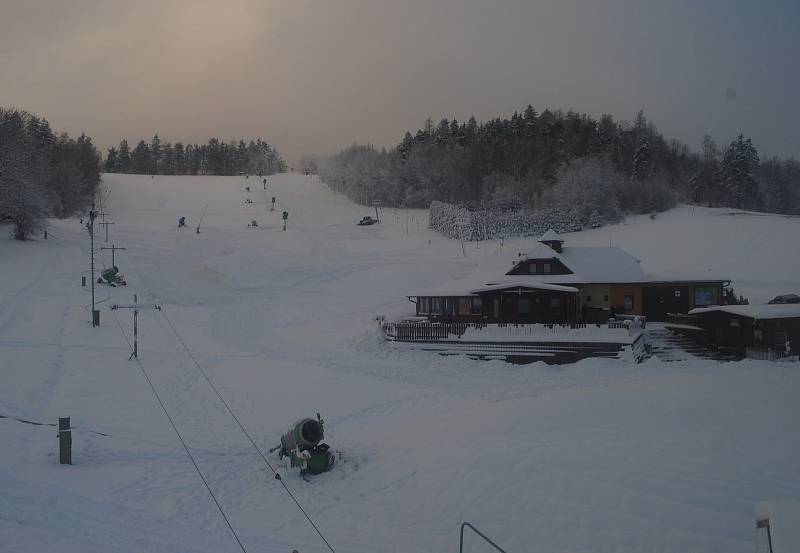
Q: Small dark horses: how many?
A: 0